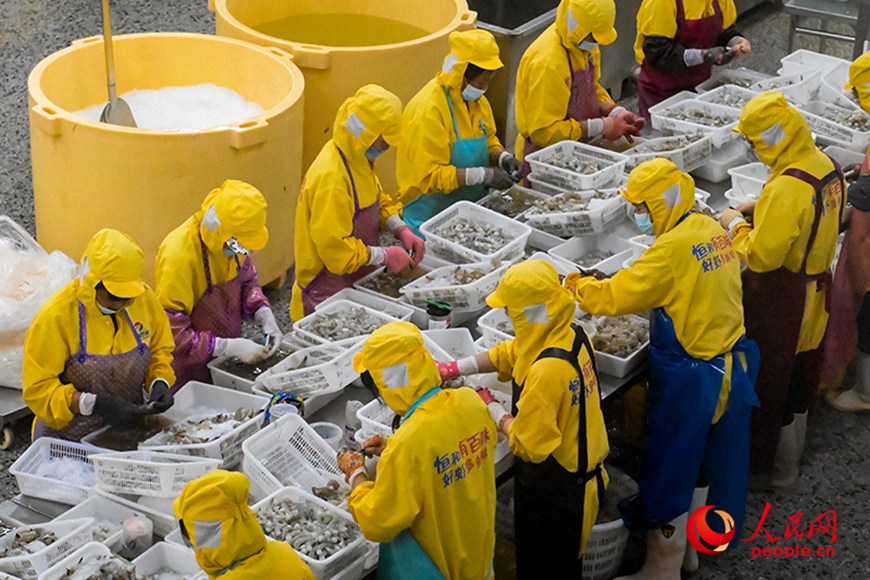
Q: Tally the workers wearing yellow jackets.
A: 12